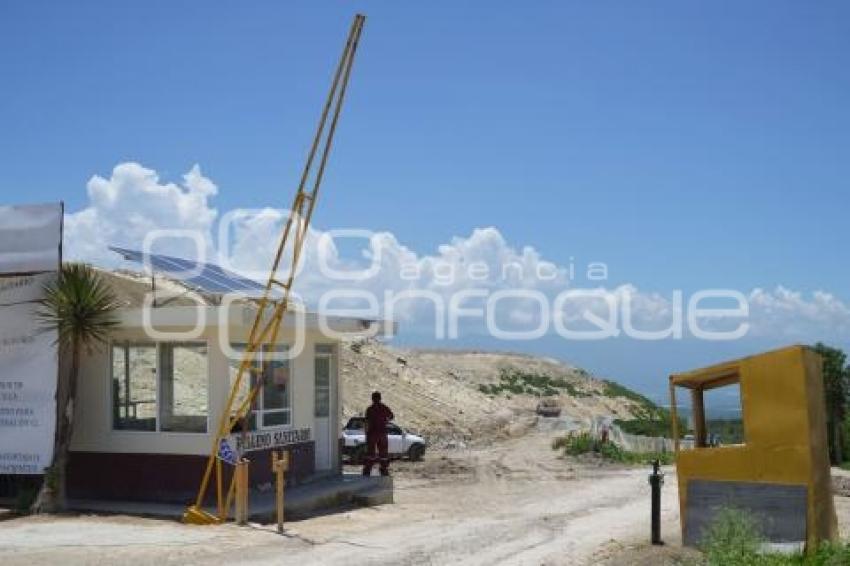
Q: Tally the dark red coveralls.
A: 1